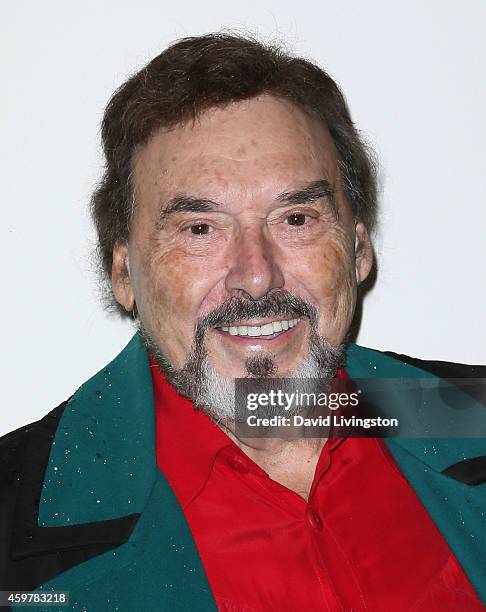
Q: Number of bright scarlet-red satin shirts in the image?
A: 1